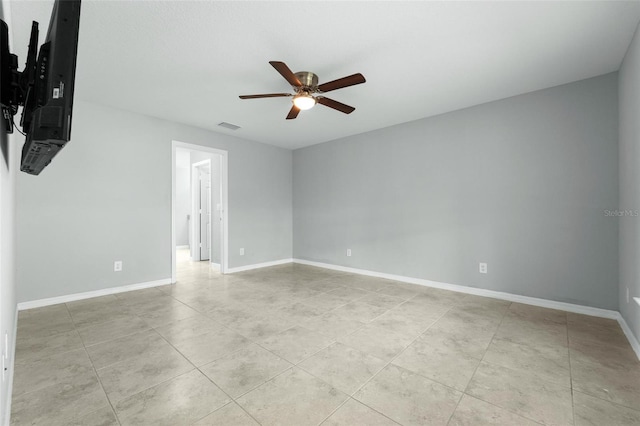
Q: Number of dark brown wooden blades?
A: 5